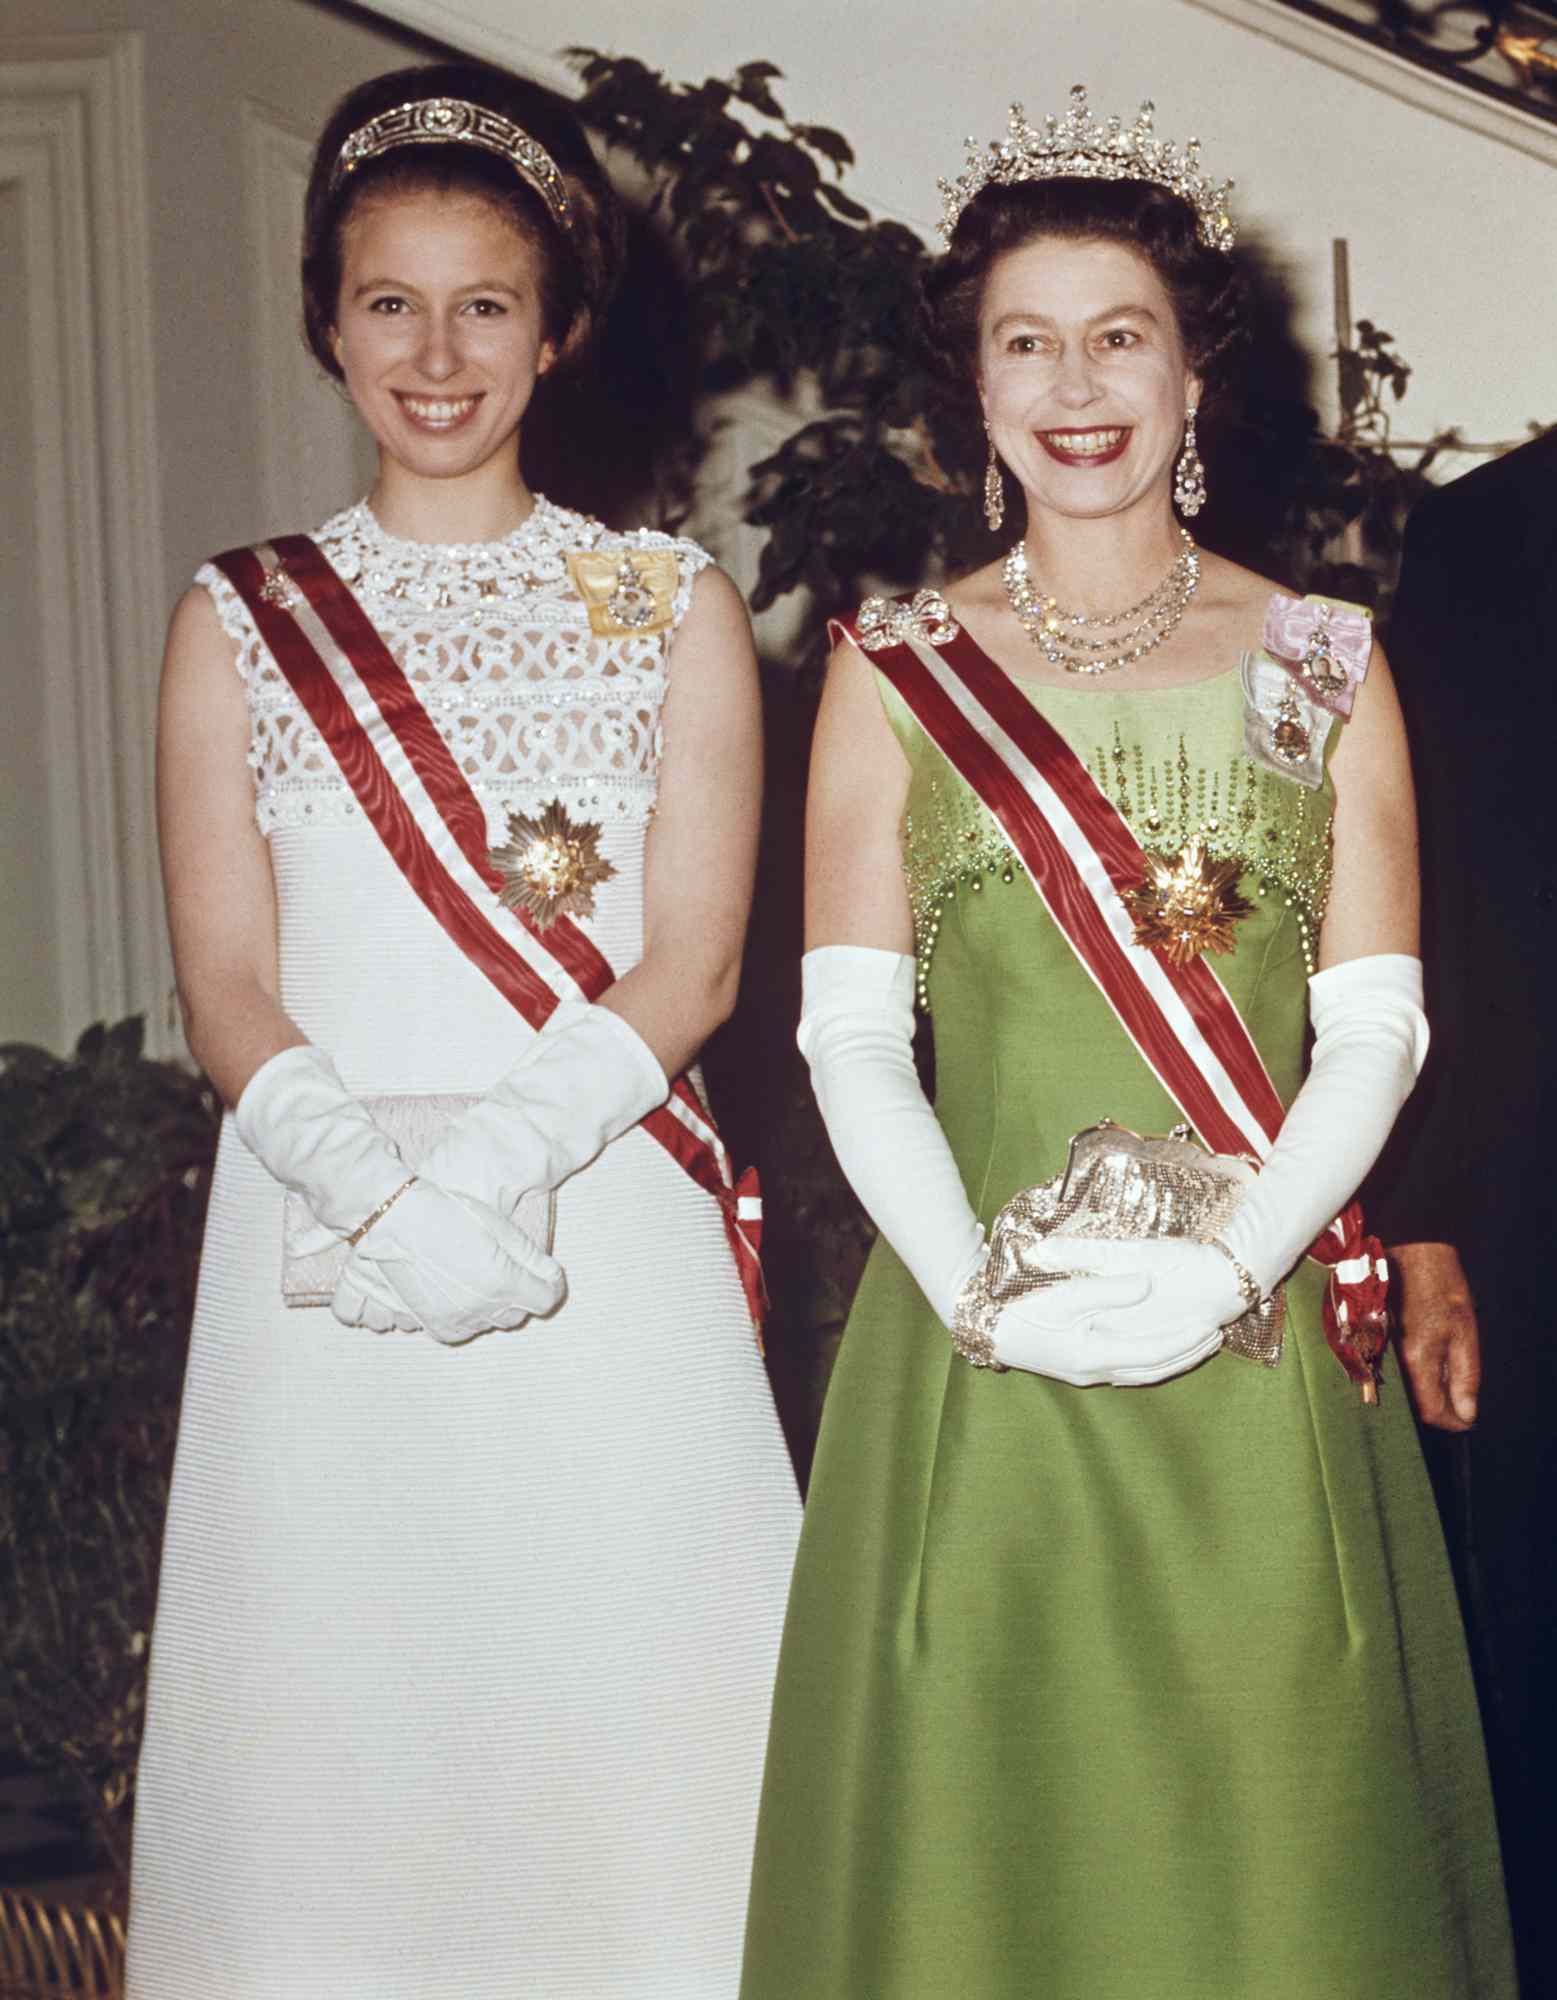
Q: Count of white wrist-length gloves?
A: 2